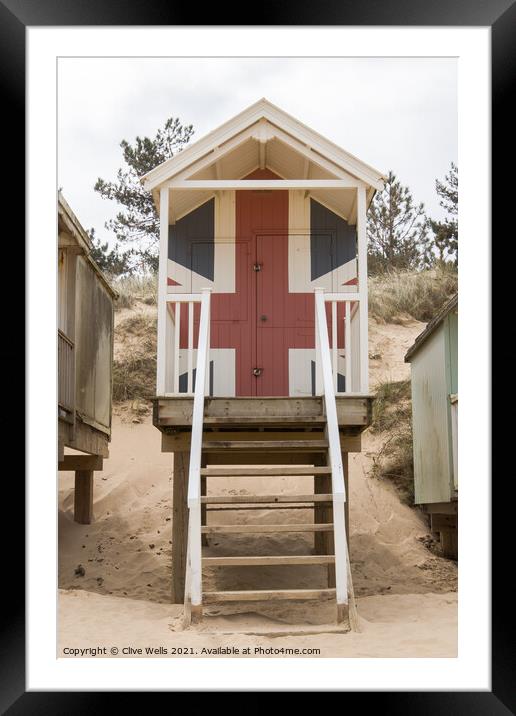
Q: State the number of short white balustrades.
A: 4